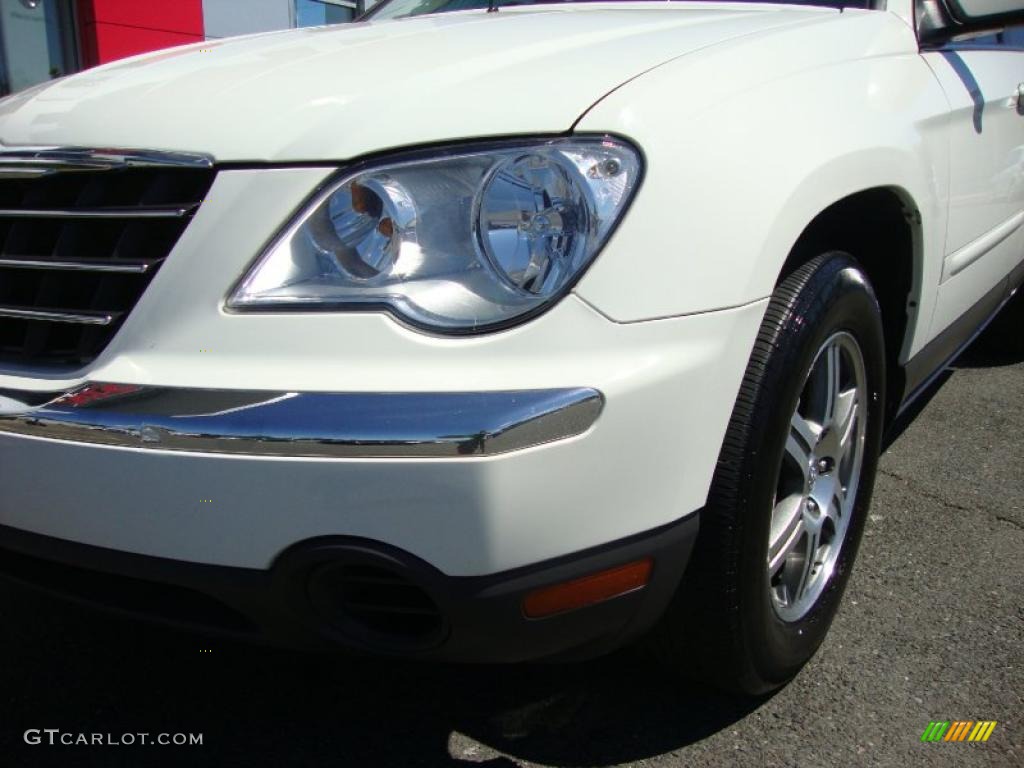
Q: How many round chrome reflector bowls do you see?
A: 2